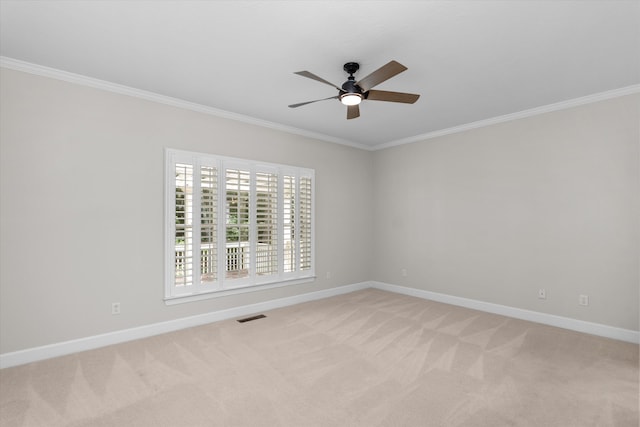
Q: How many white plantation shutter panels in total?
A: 6